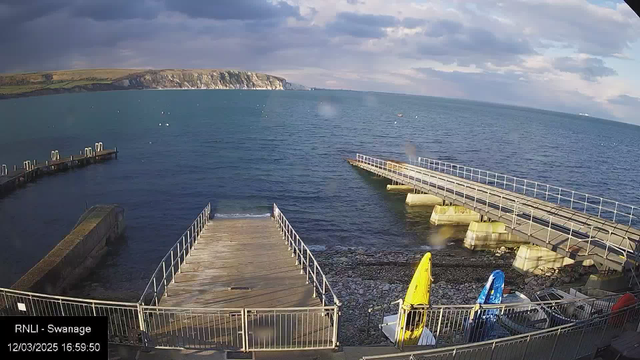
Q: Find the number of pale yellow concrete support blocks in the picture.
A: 5